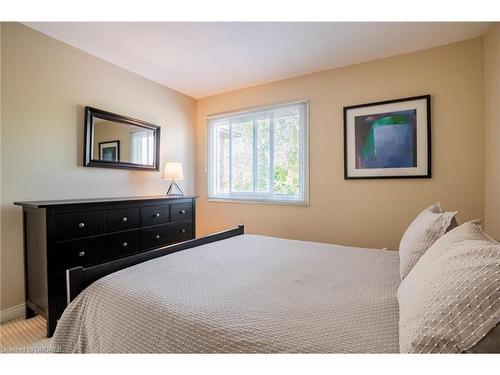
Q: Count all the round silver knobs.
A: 8